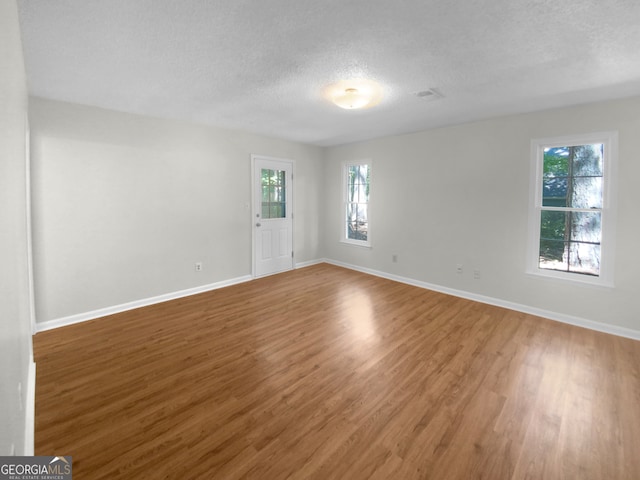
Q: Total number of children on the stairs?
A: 0